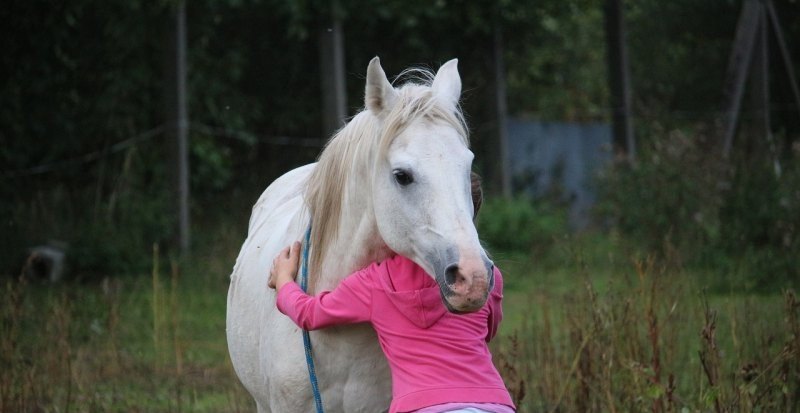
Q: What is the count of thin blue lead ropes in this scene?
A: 1